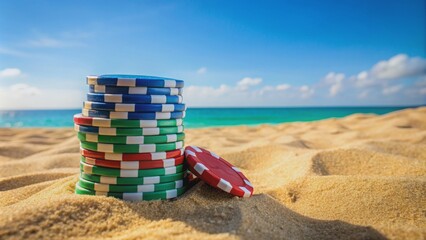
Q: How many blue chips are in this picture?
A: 5